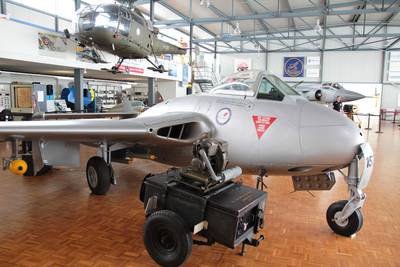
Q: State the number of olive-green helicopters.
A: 1